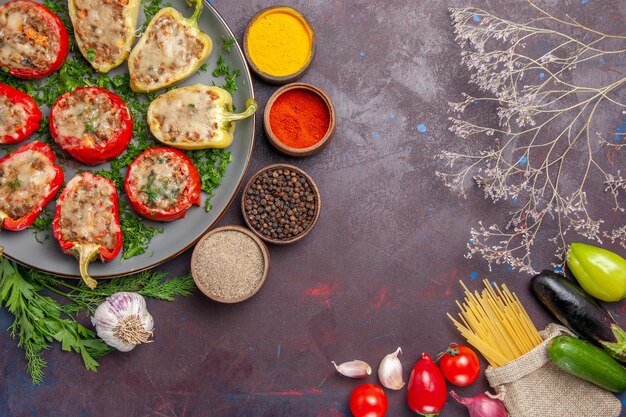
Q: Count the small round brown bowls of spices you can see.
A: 4